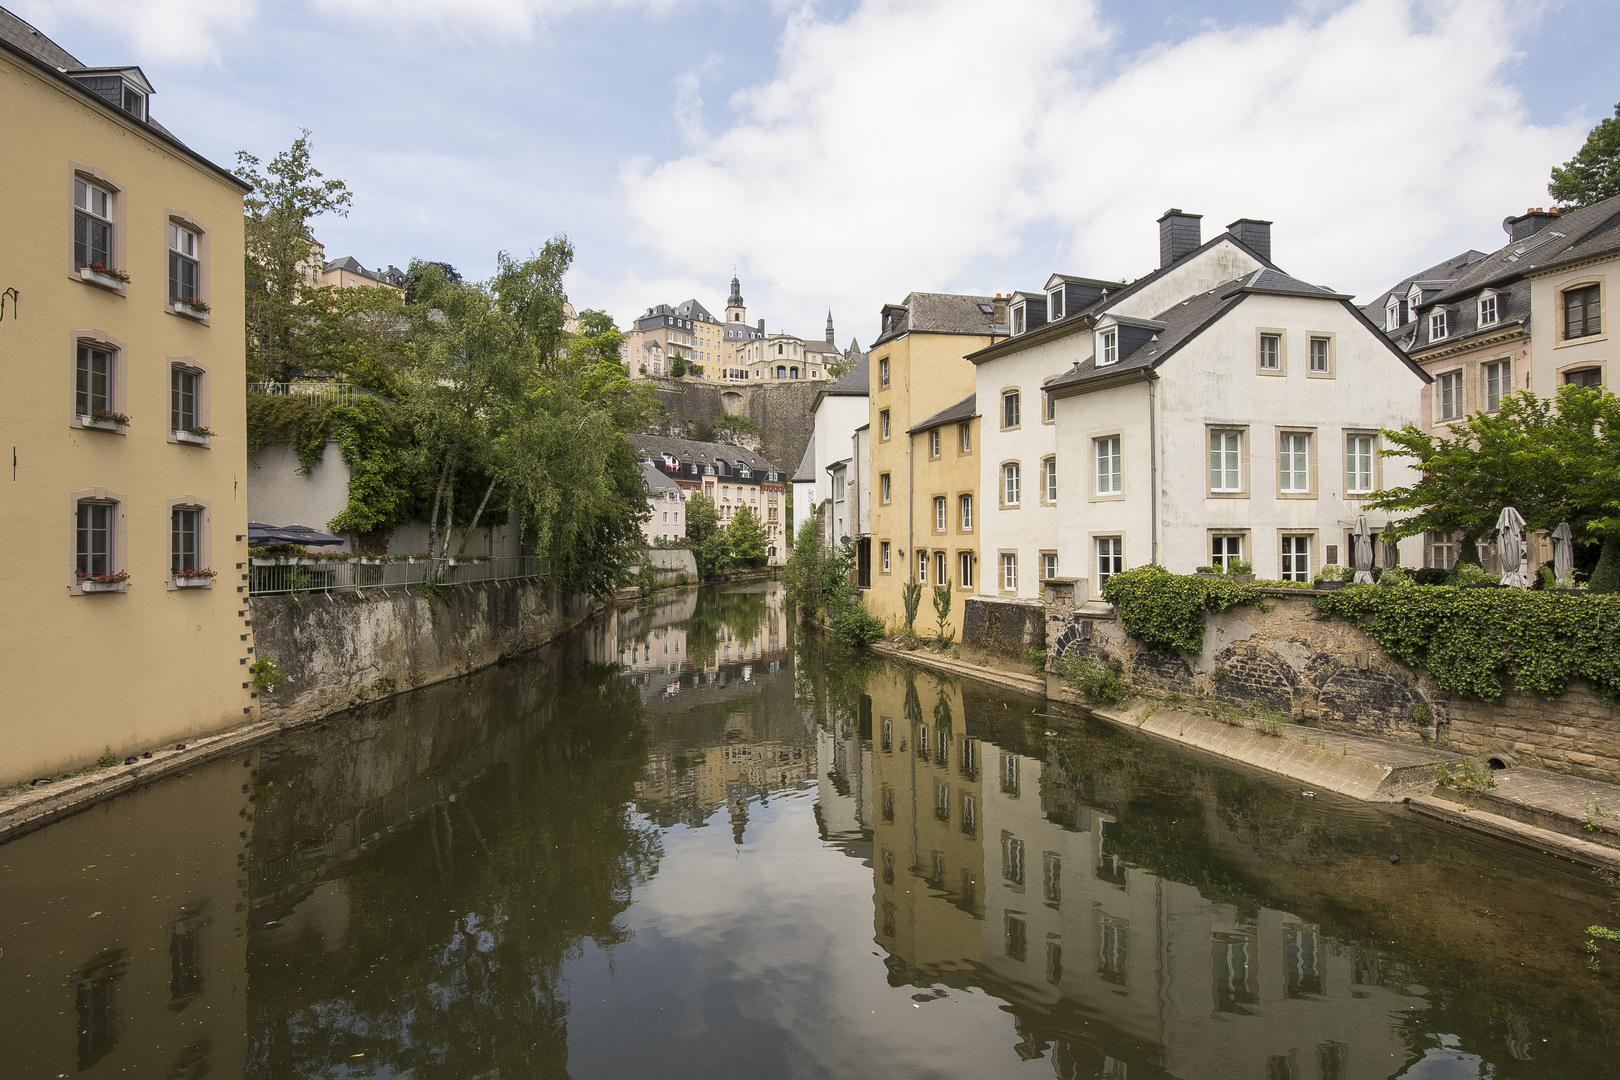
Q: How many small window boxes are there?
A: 6